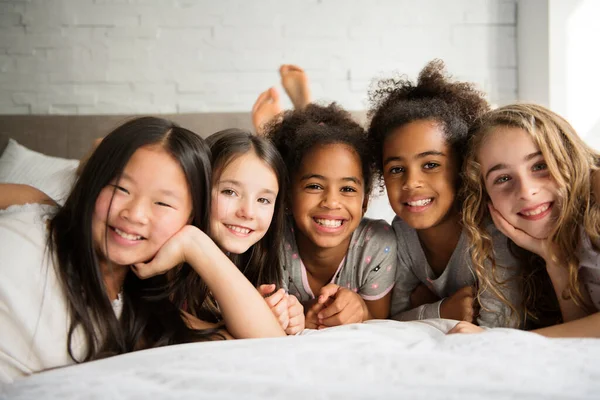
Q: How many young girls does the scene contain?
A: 5